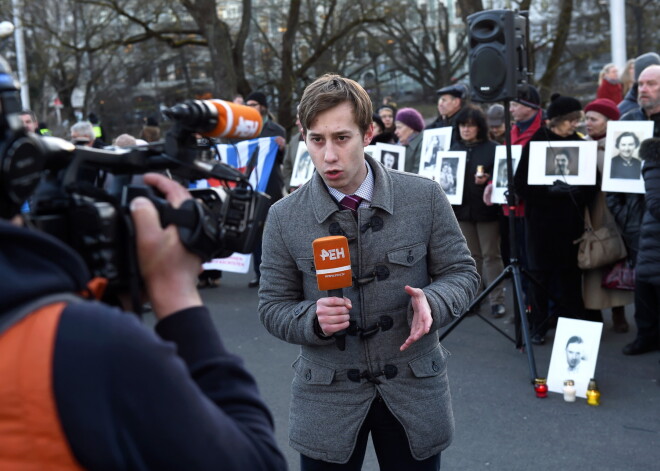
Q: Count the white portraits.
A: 9